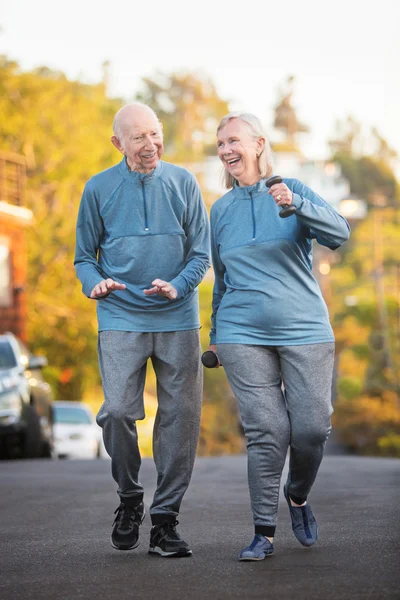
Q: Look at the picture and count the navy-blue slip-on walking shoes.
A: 2